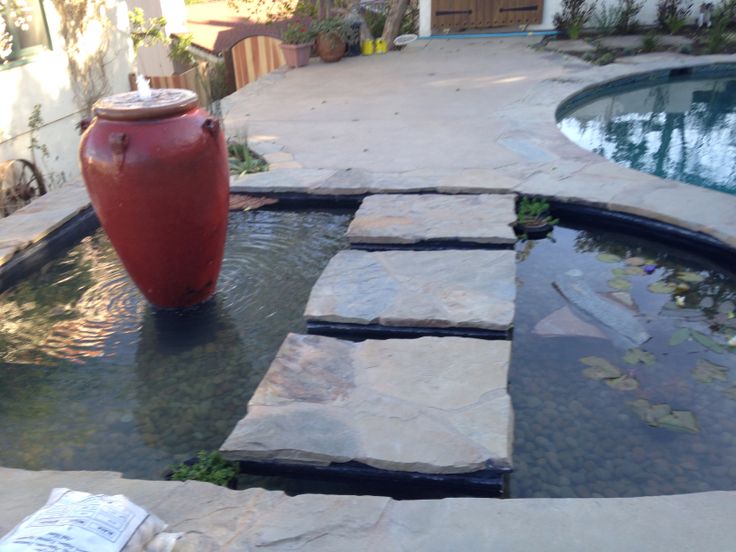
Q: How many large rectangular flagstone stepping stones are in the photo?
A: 3